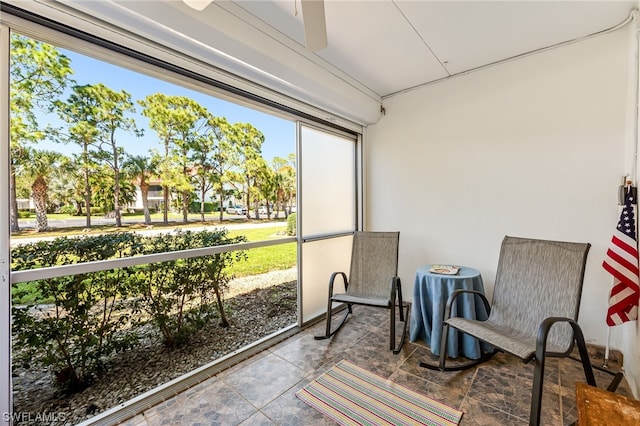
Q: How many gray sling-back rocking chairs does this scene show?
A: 2